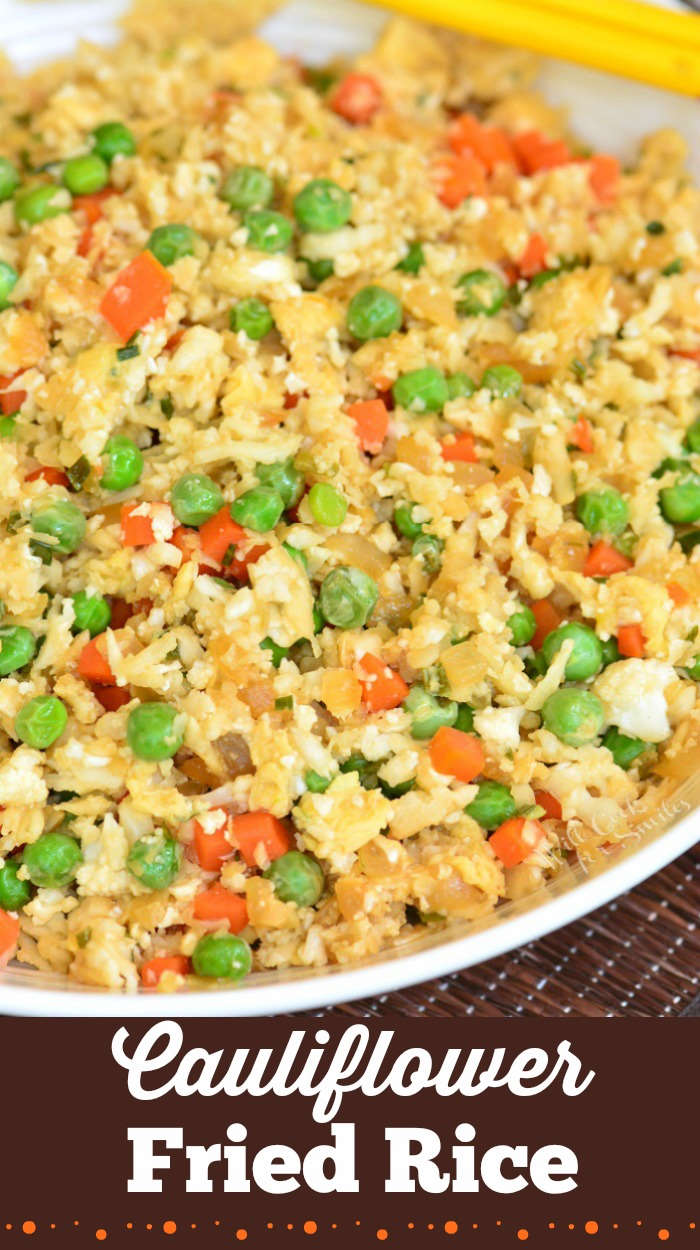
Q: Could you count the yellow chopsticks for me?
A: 2